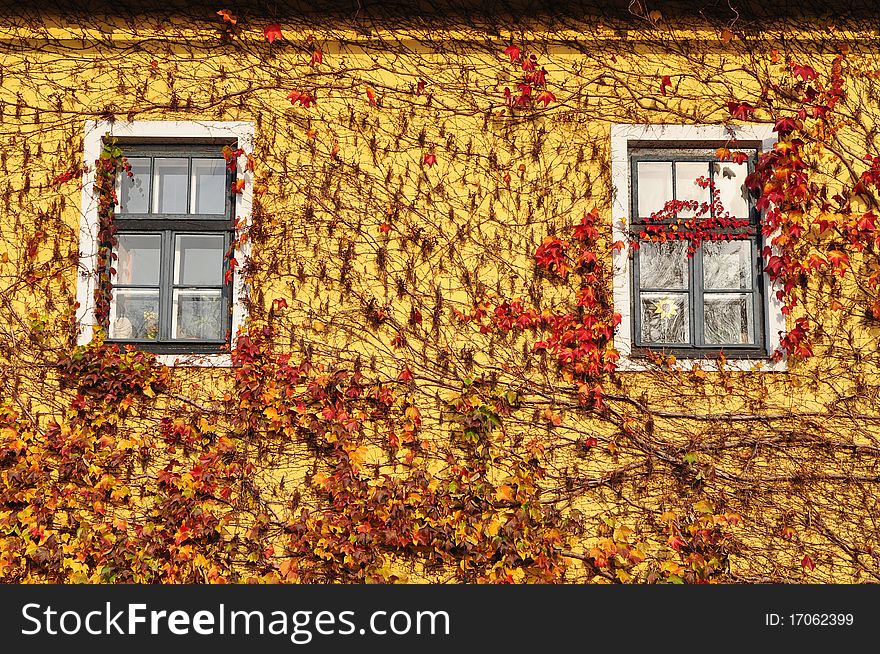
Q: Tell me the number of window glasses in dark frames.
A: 14